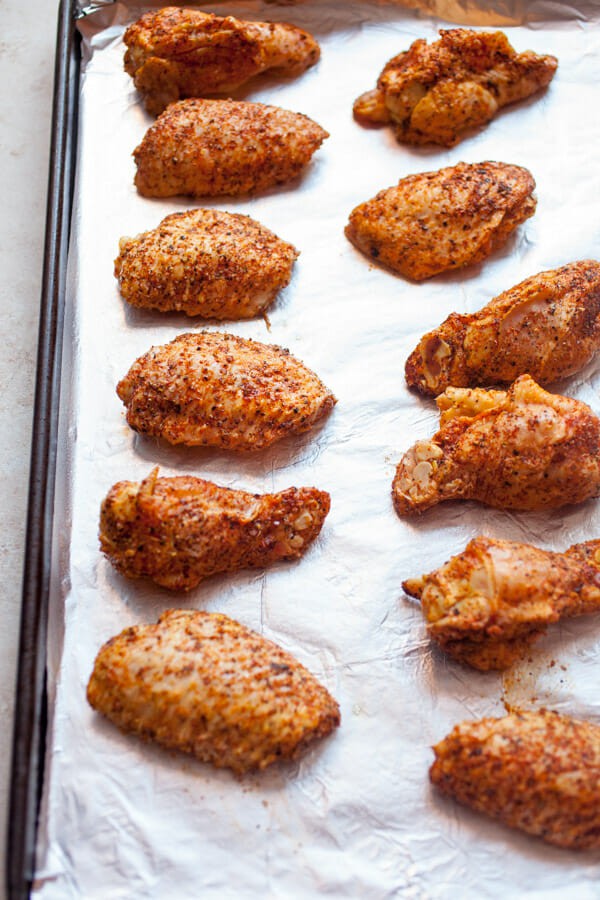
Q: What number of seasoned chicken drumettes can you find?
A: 6